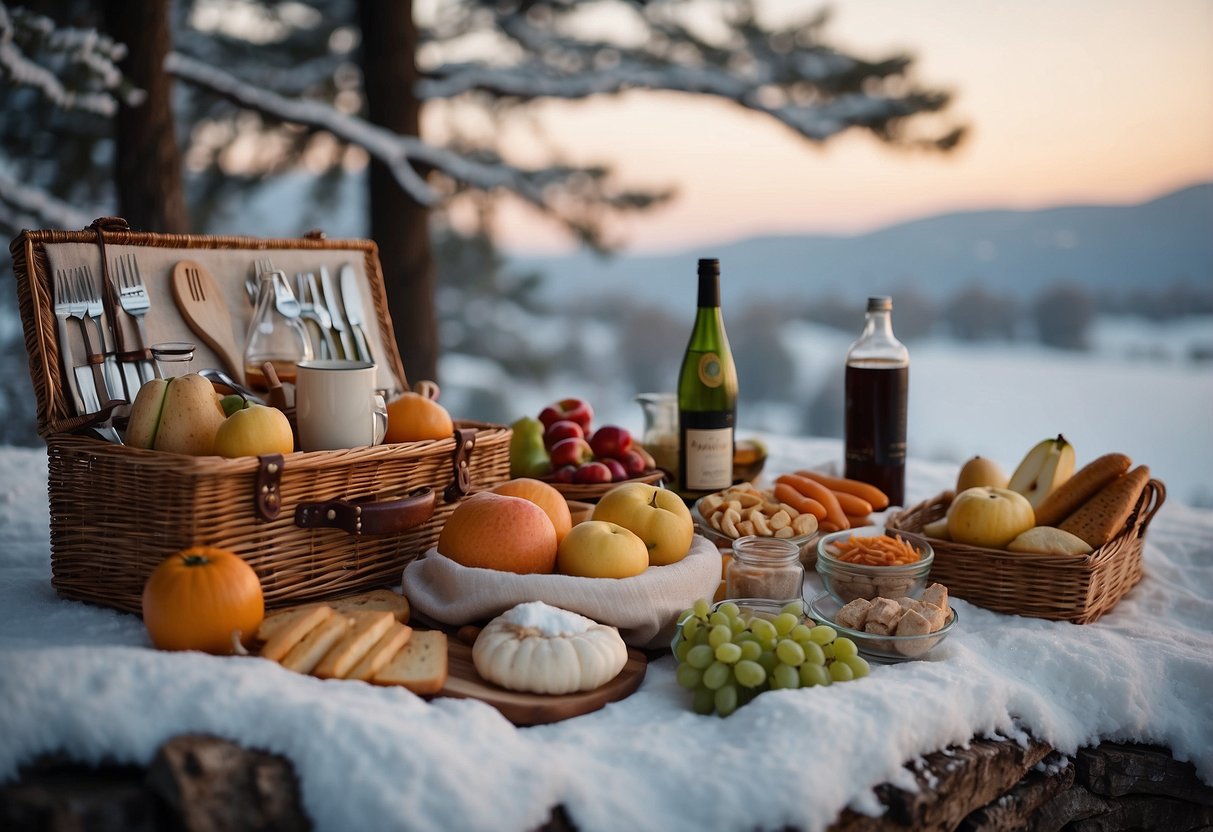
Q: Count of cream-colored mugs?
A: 1